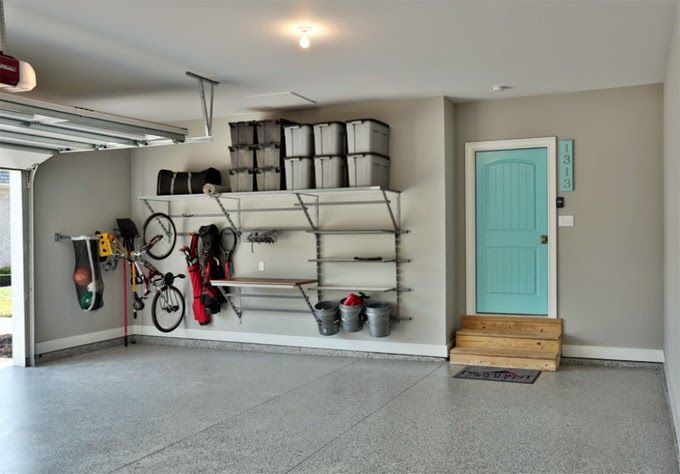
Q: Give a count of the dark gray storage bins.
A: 6